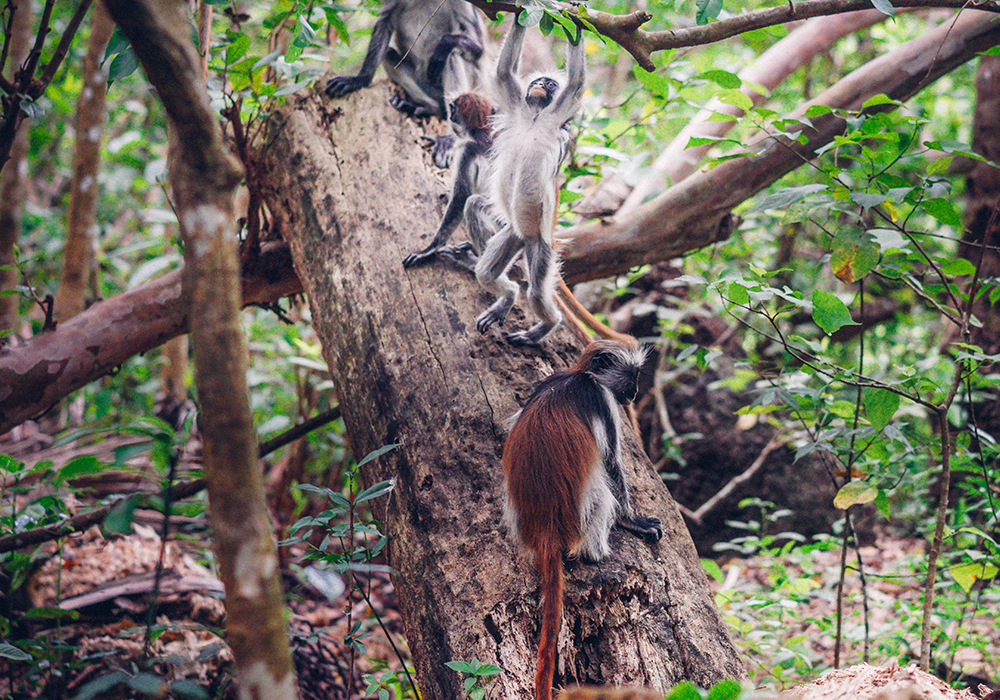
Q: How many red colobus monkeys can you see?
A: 4